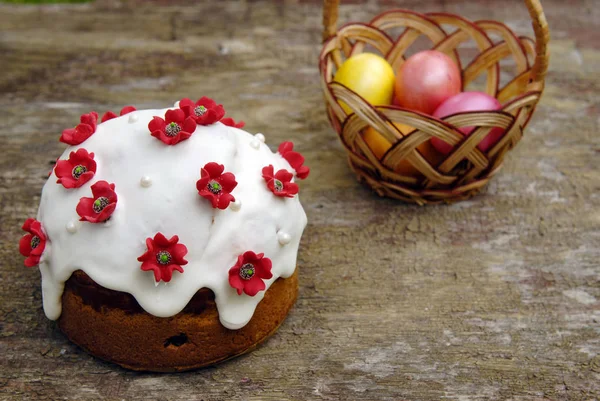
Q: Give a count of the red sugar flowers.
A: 13